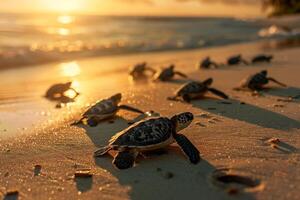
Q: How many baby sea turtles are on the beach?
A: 10